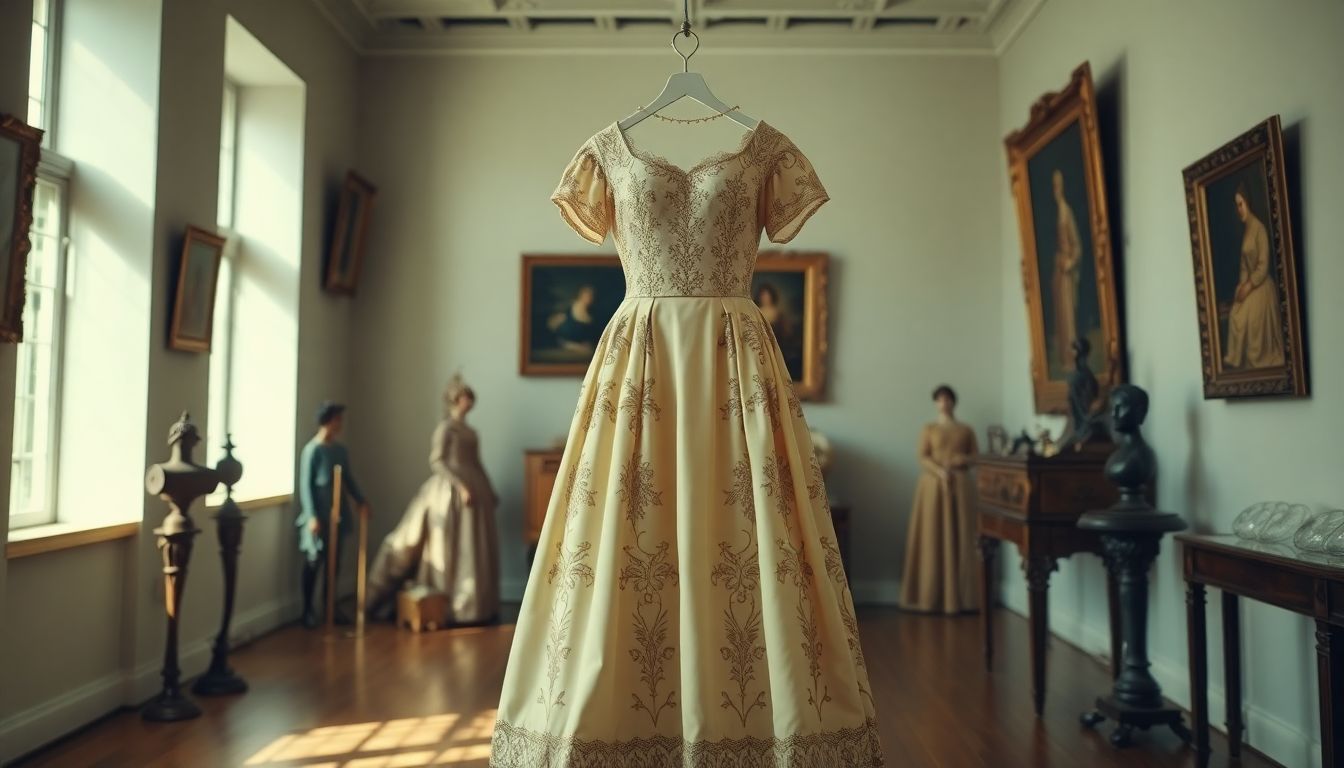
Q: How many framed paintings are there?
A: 7